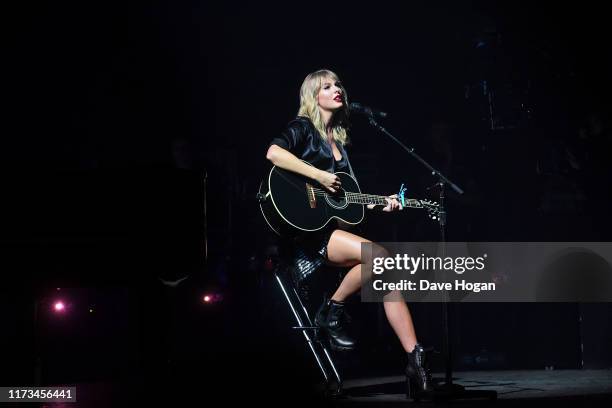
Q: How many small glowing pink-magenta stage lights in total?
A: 2